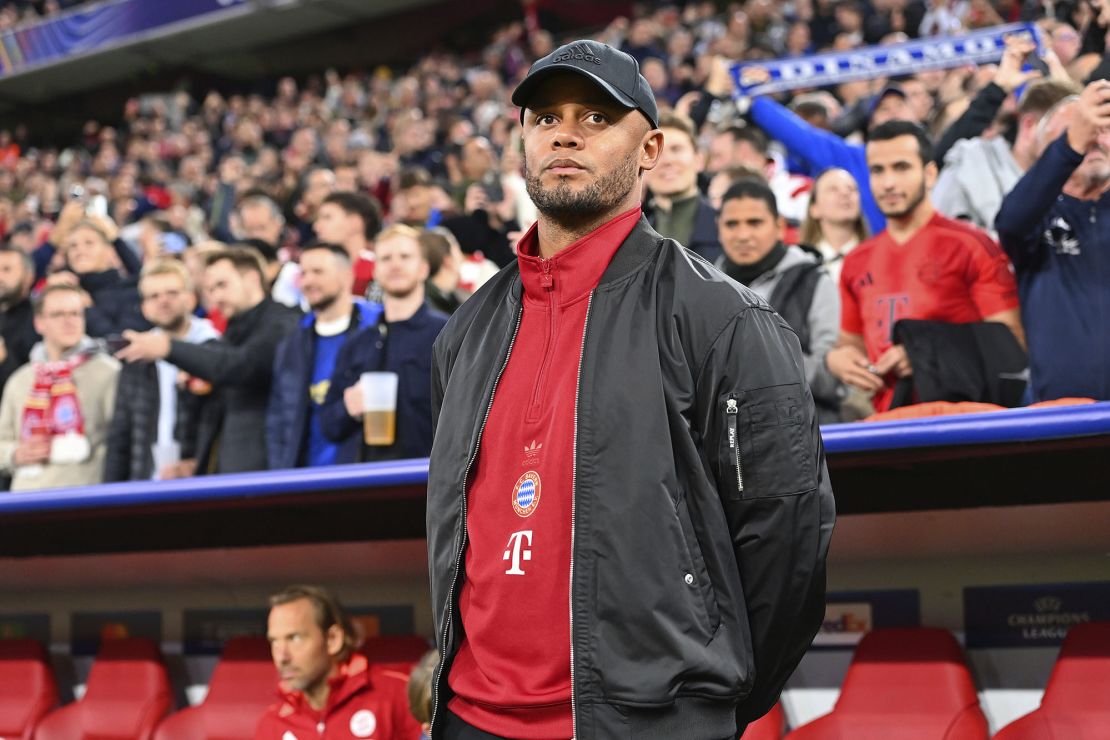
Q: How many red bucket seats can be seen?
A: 7